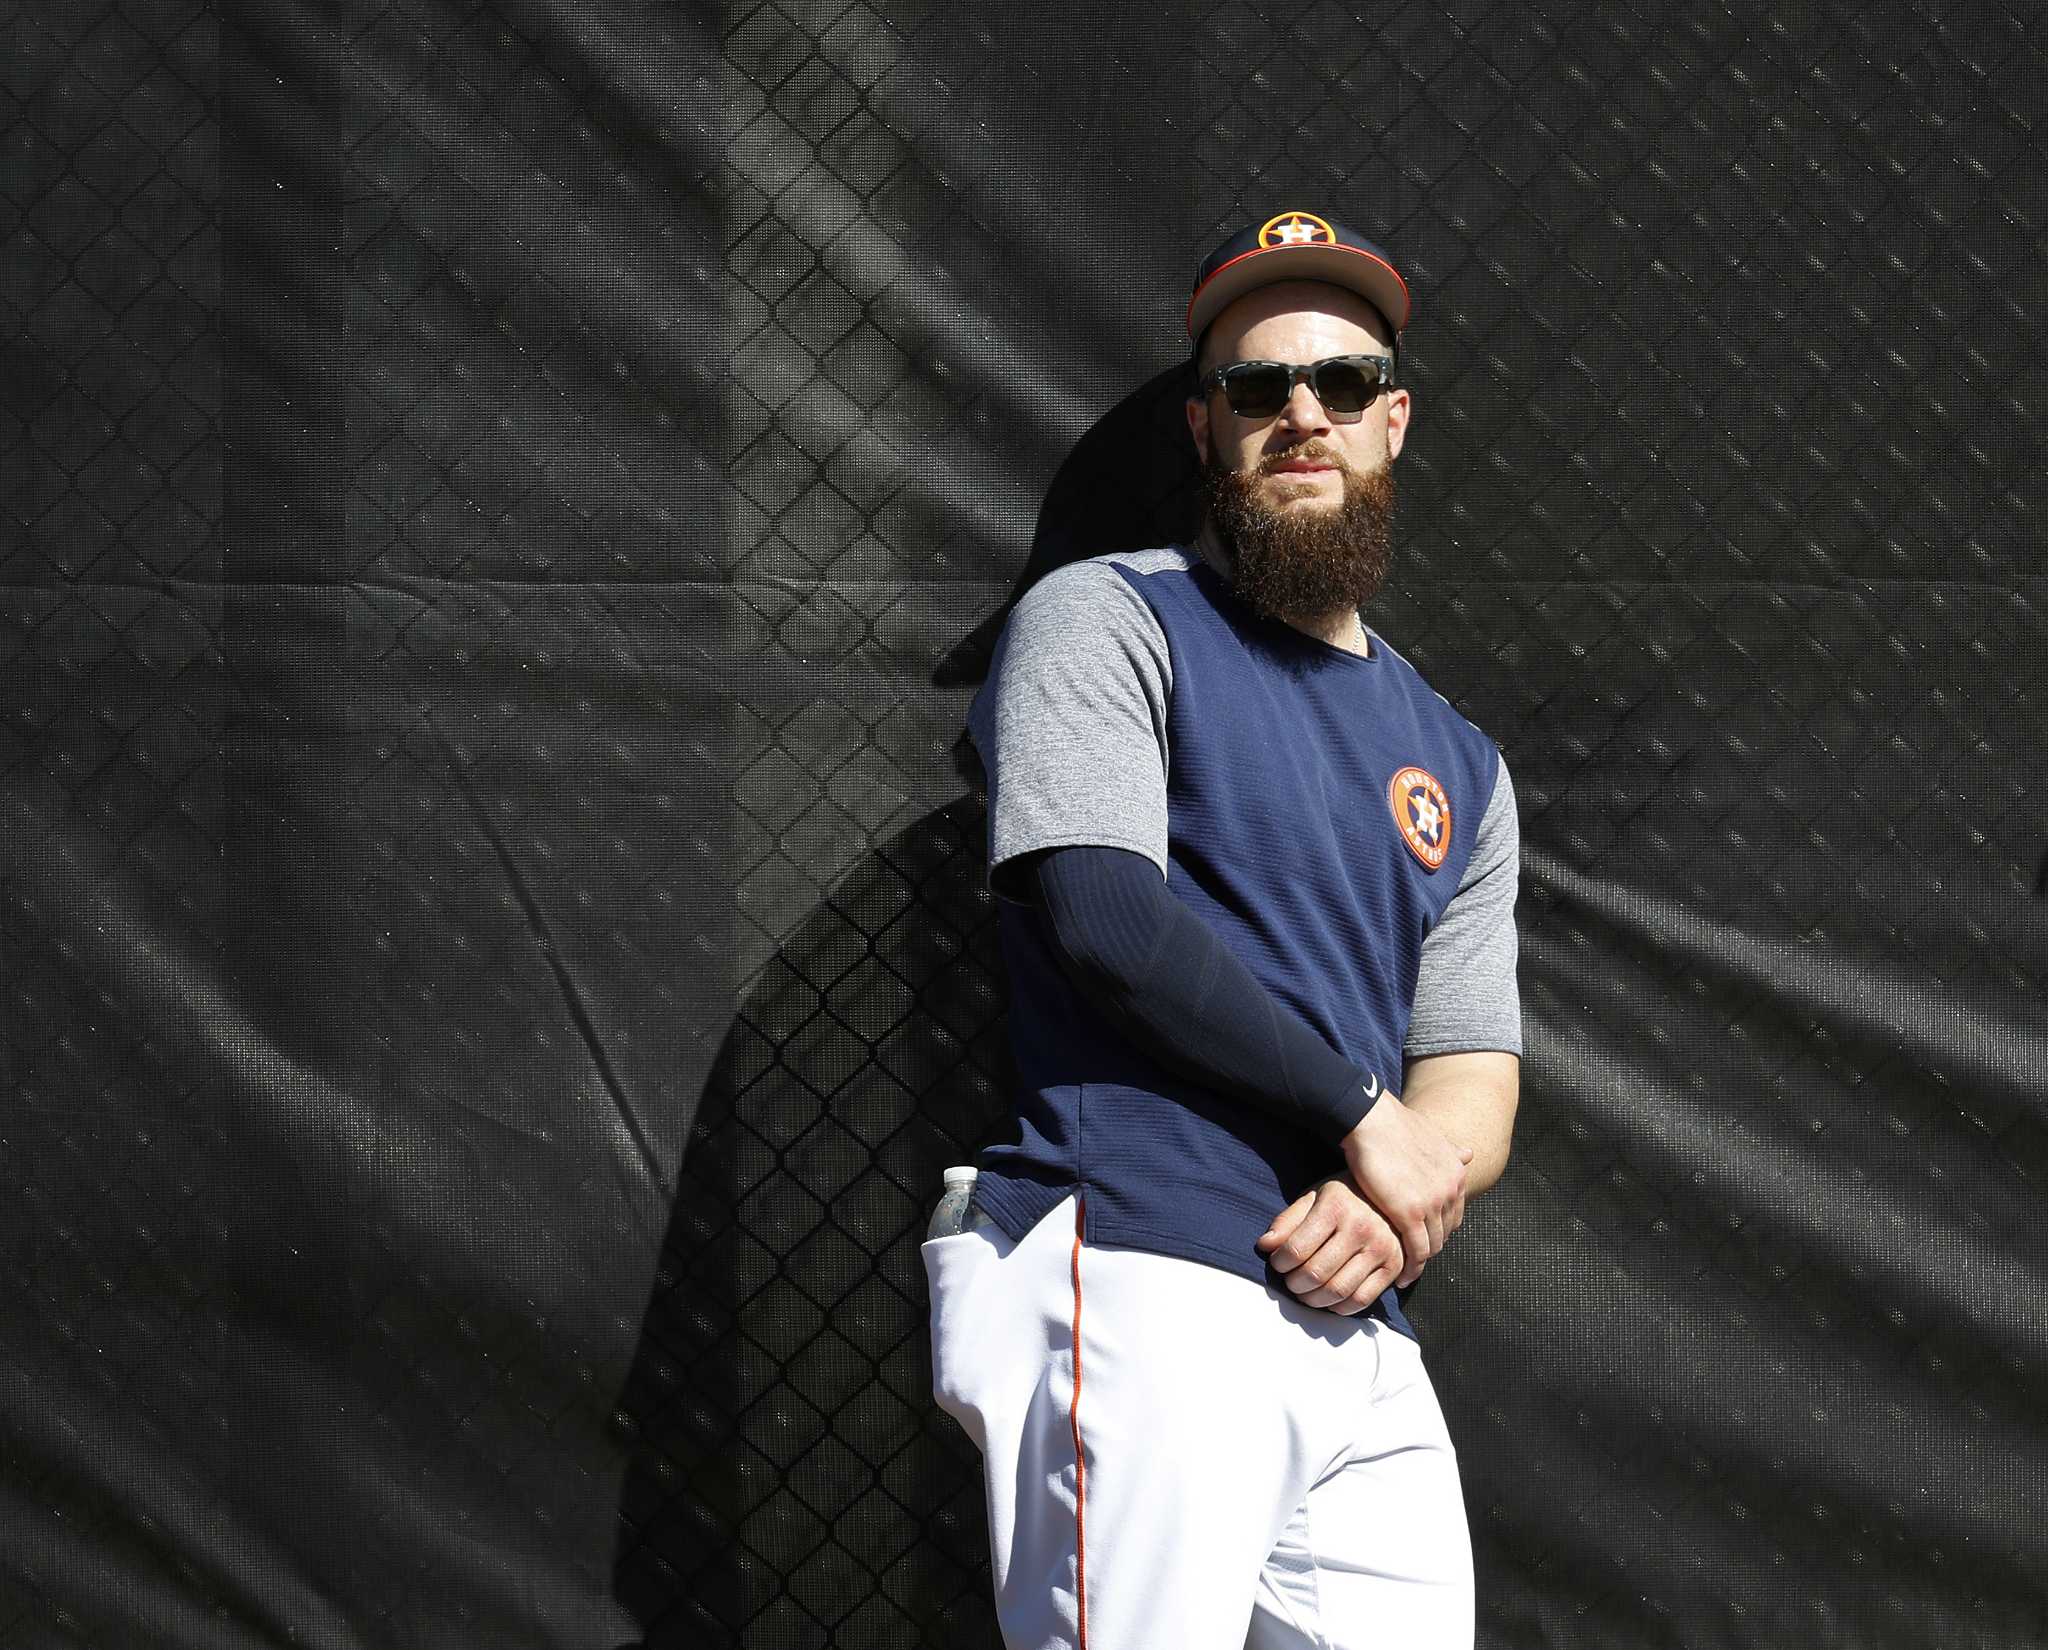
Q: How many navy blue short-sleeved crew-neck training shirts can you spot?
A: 1